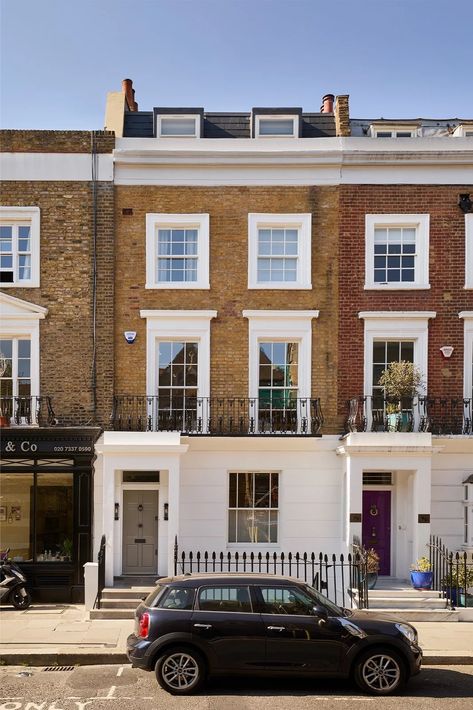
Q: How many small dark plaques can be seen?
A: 2